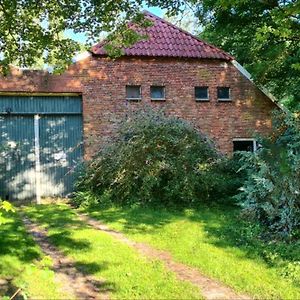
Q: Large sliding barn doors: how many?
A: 2